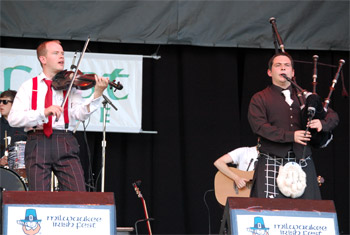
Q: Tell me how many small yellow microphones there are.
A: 0